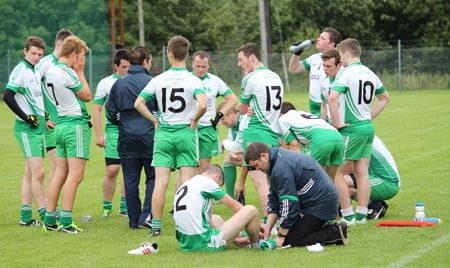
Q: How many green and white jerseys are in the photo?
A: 14